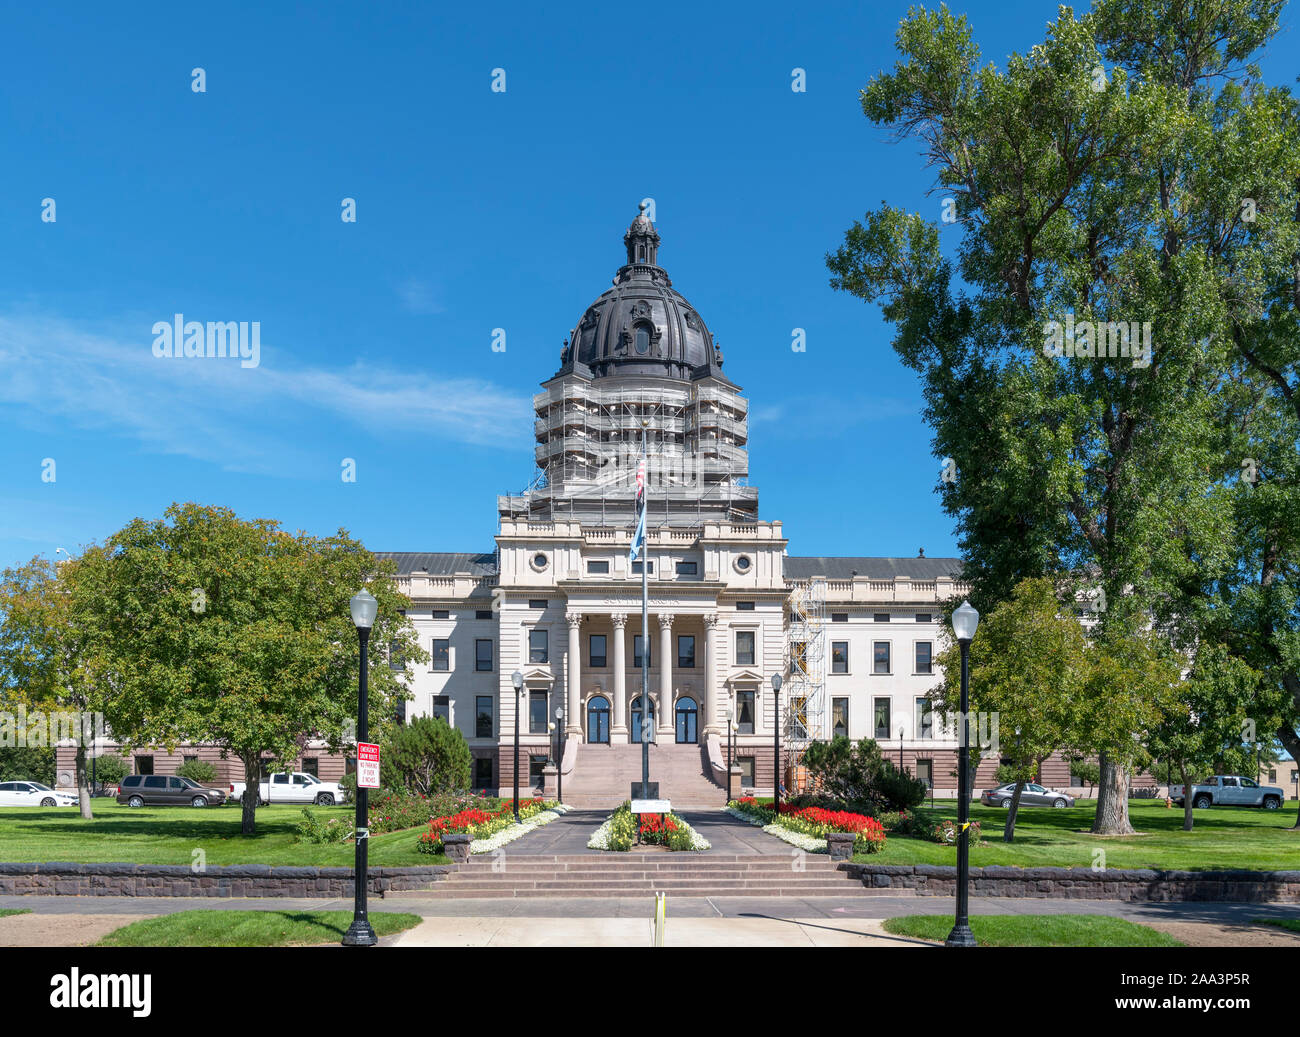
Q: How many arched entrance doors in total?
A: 3